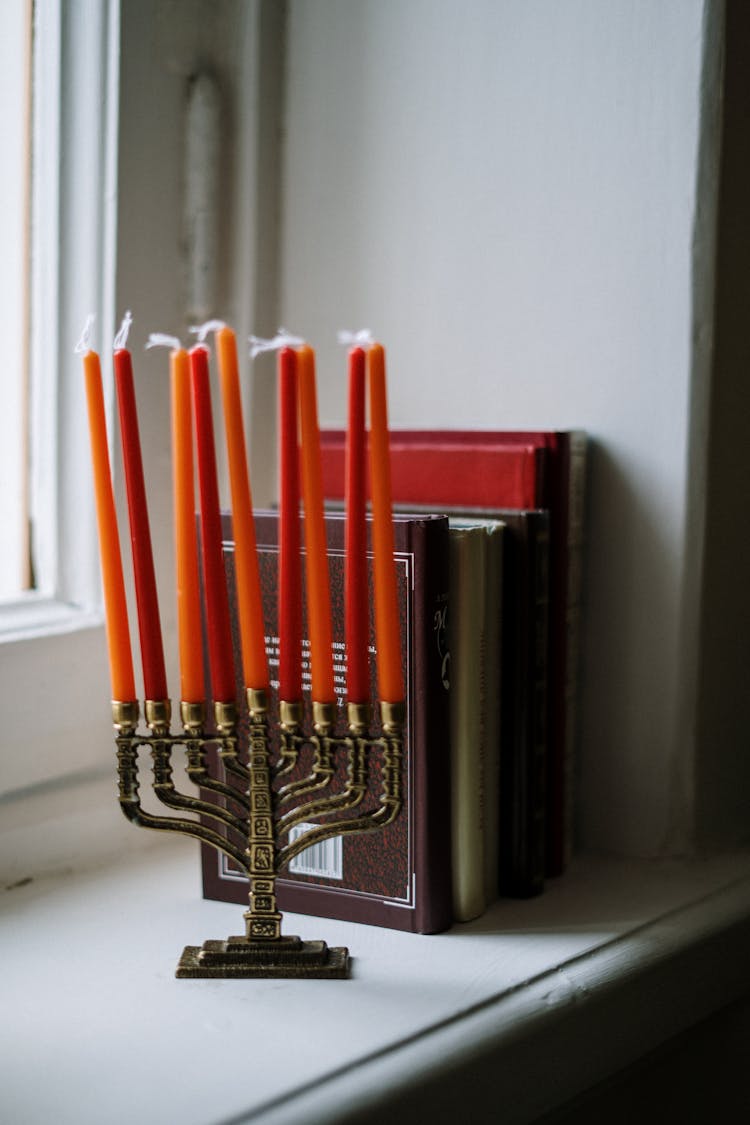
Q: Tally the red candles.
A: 4